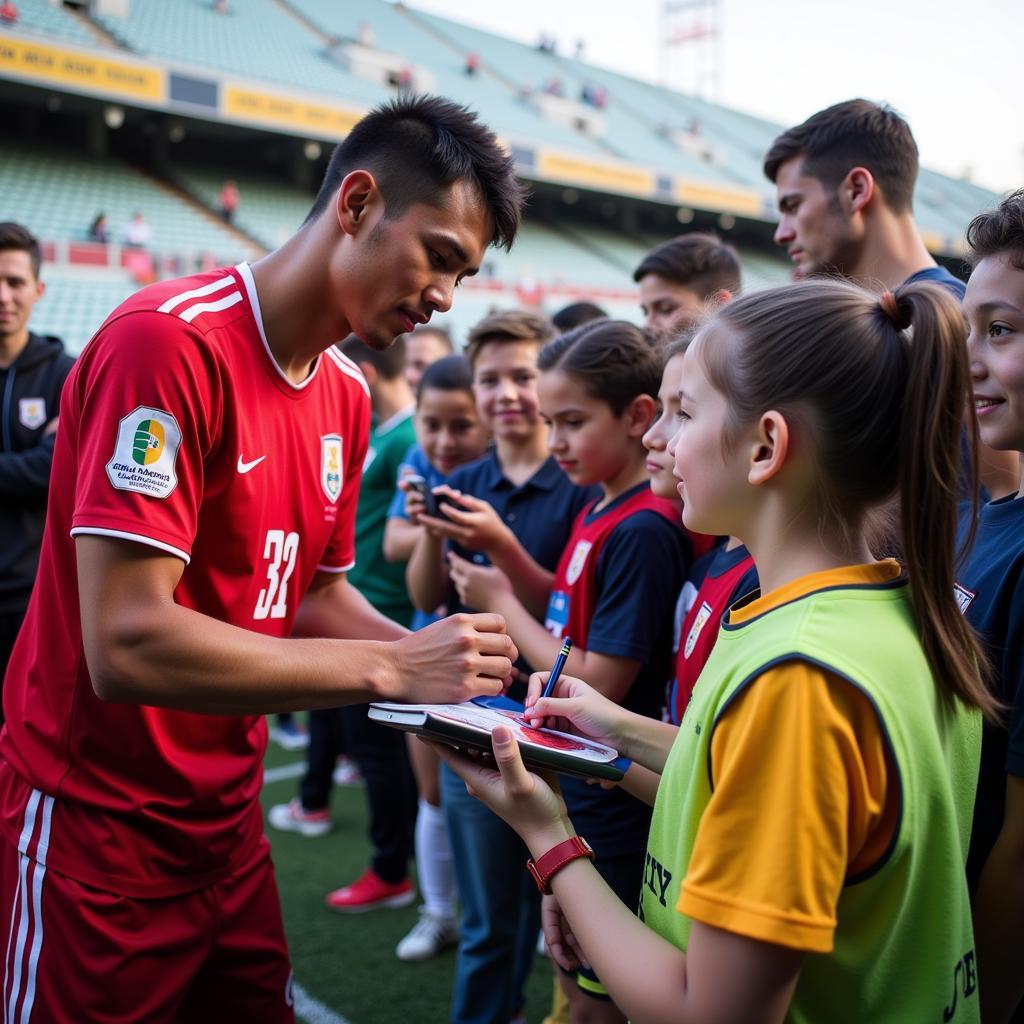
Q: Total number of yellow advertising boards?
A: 4